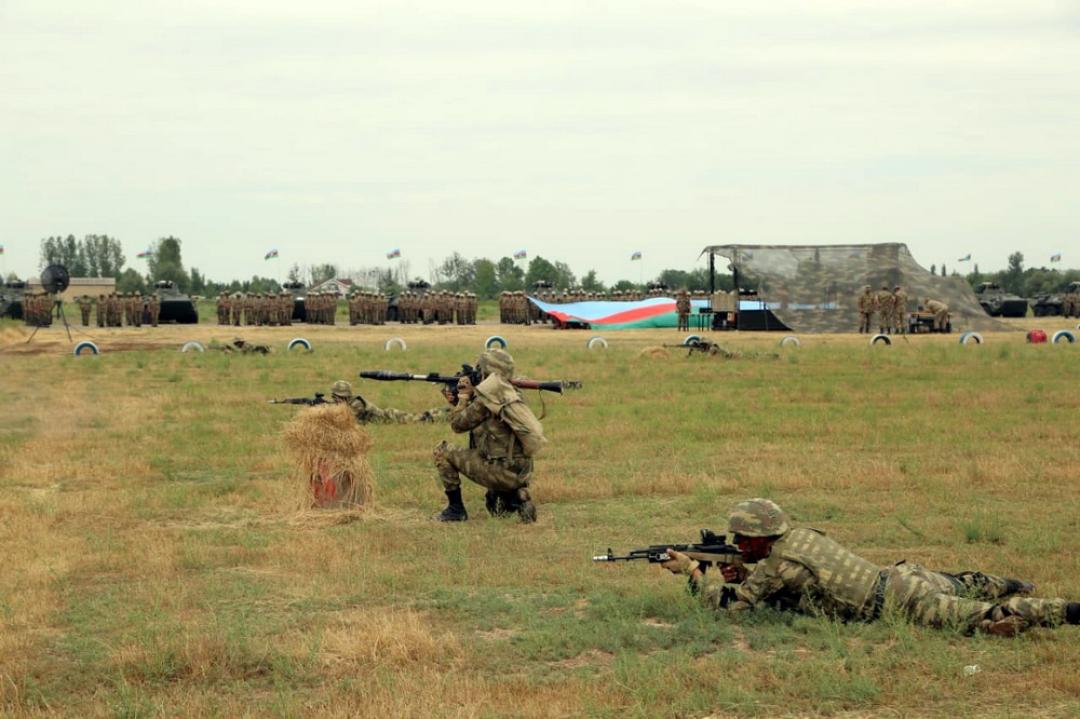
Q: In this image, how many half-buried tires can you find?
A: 11